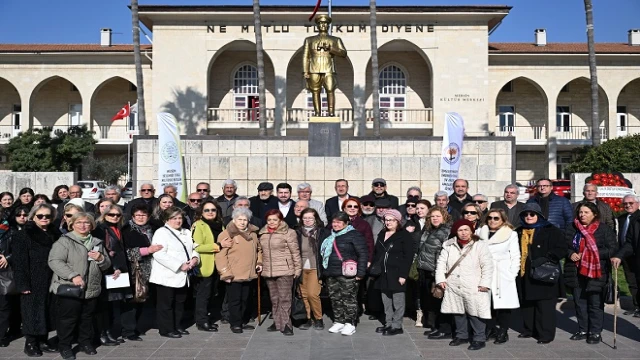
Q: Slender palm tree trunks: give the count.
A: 4